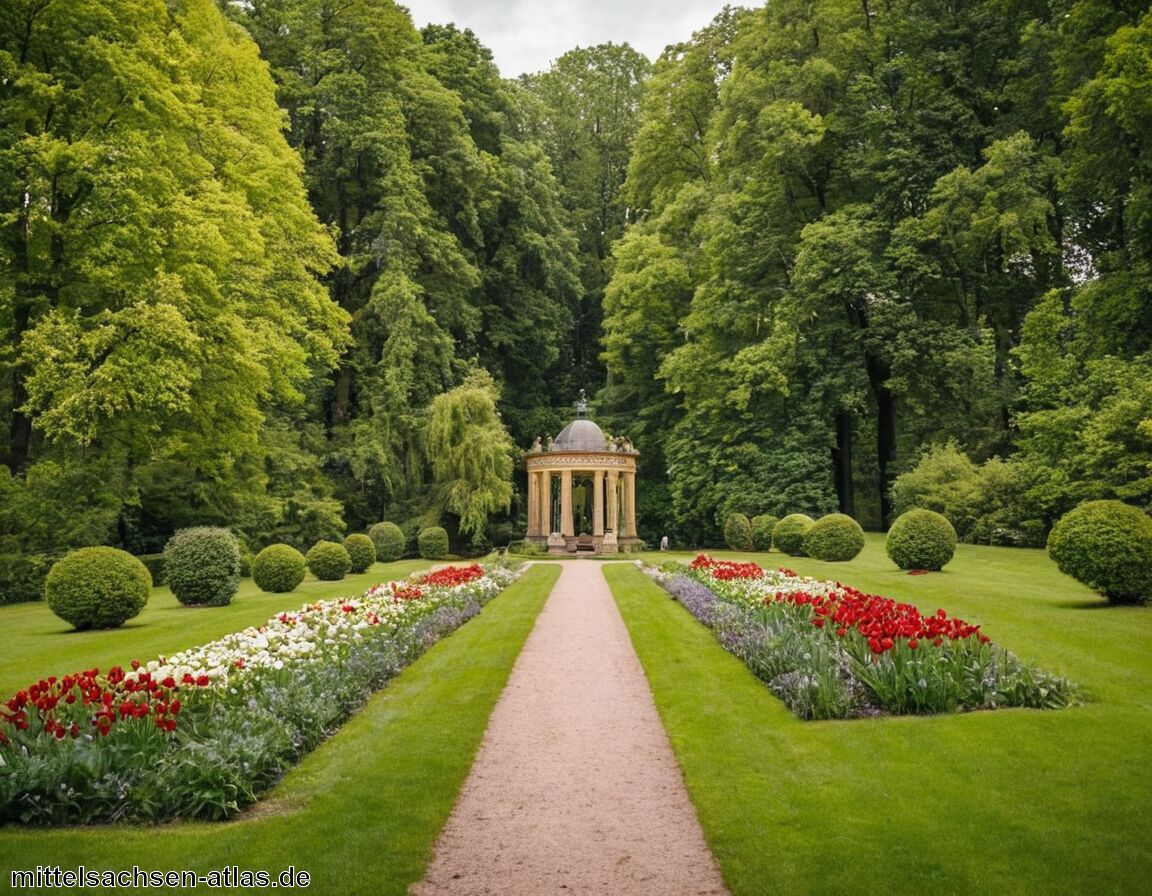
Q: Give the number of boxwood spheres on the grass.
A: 13